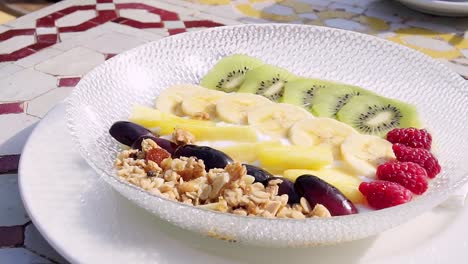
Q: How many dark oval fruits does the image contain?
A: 6